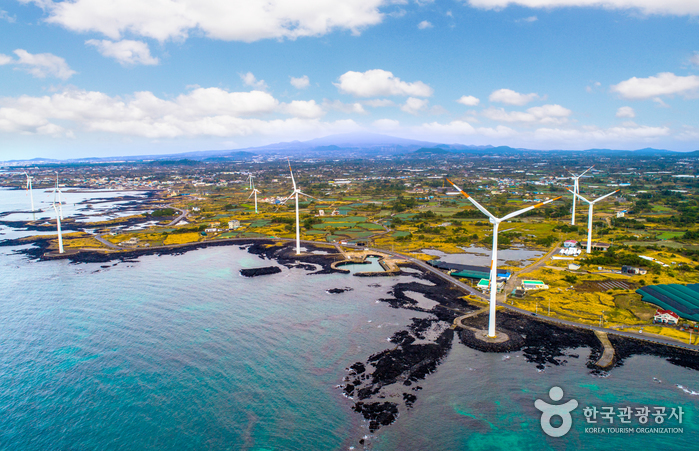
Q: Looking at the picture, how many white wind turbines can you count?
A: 9